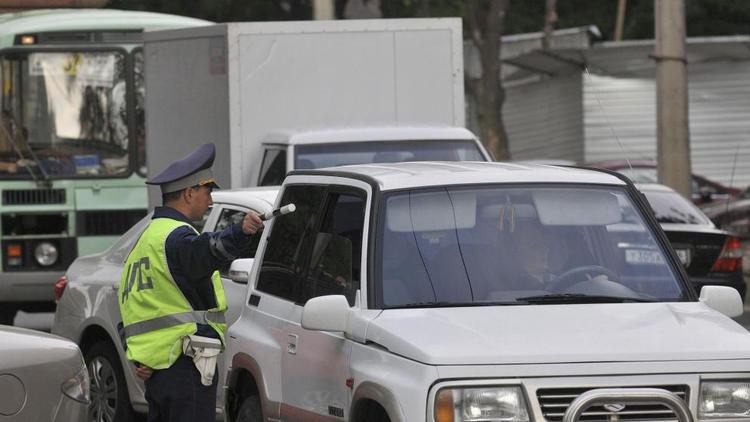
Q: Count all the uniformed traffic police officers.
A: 1